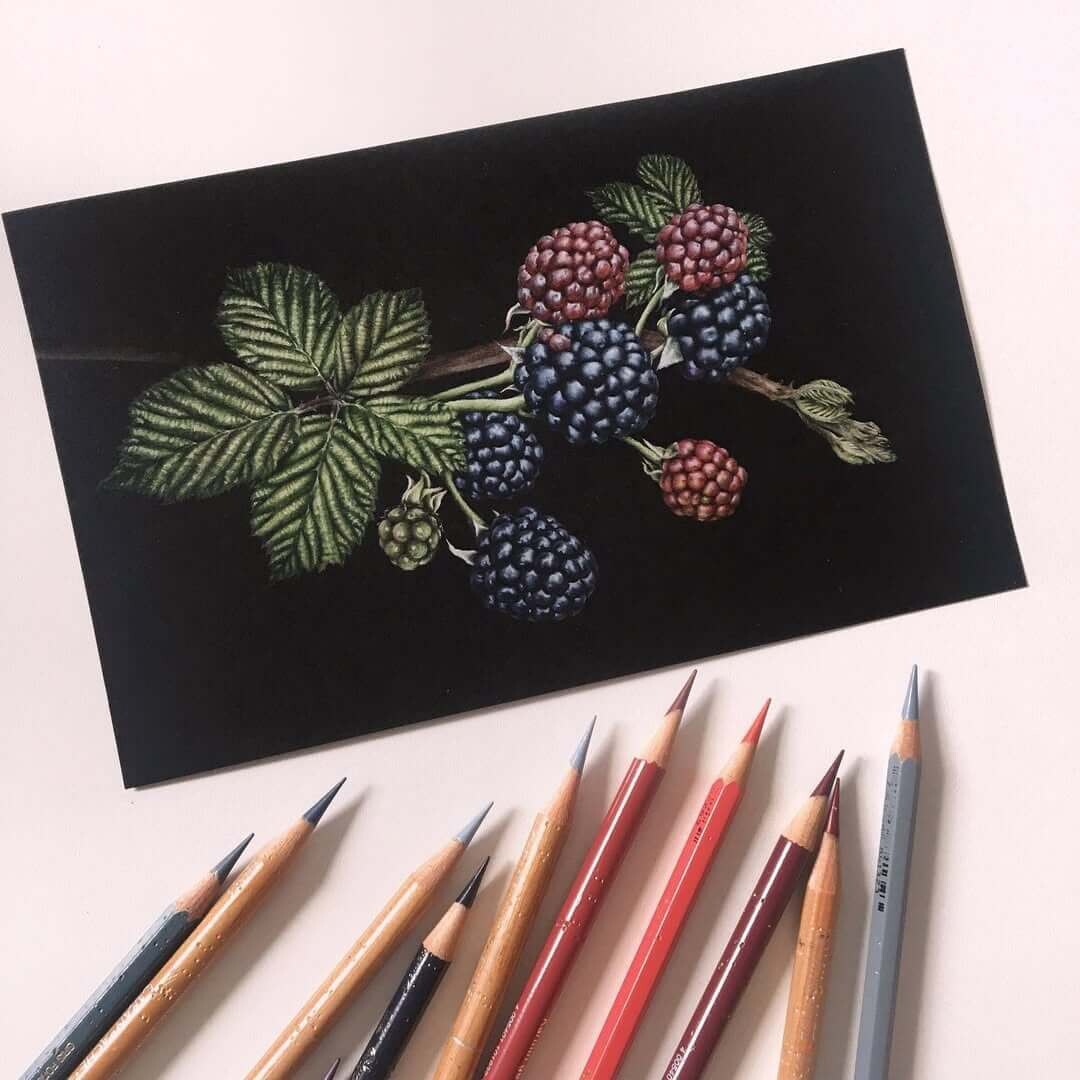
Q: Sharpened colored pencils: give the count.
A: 11